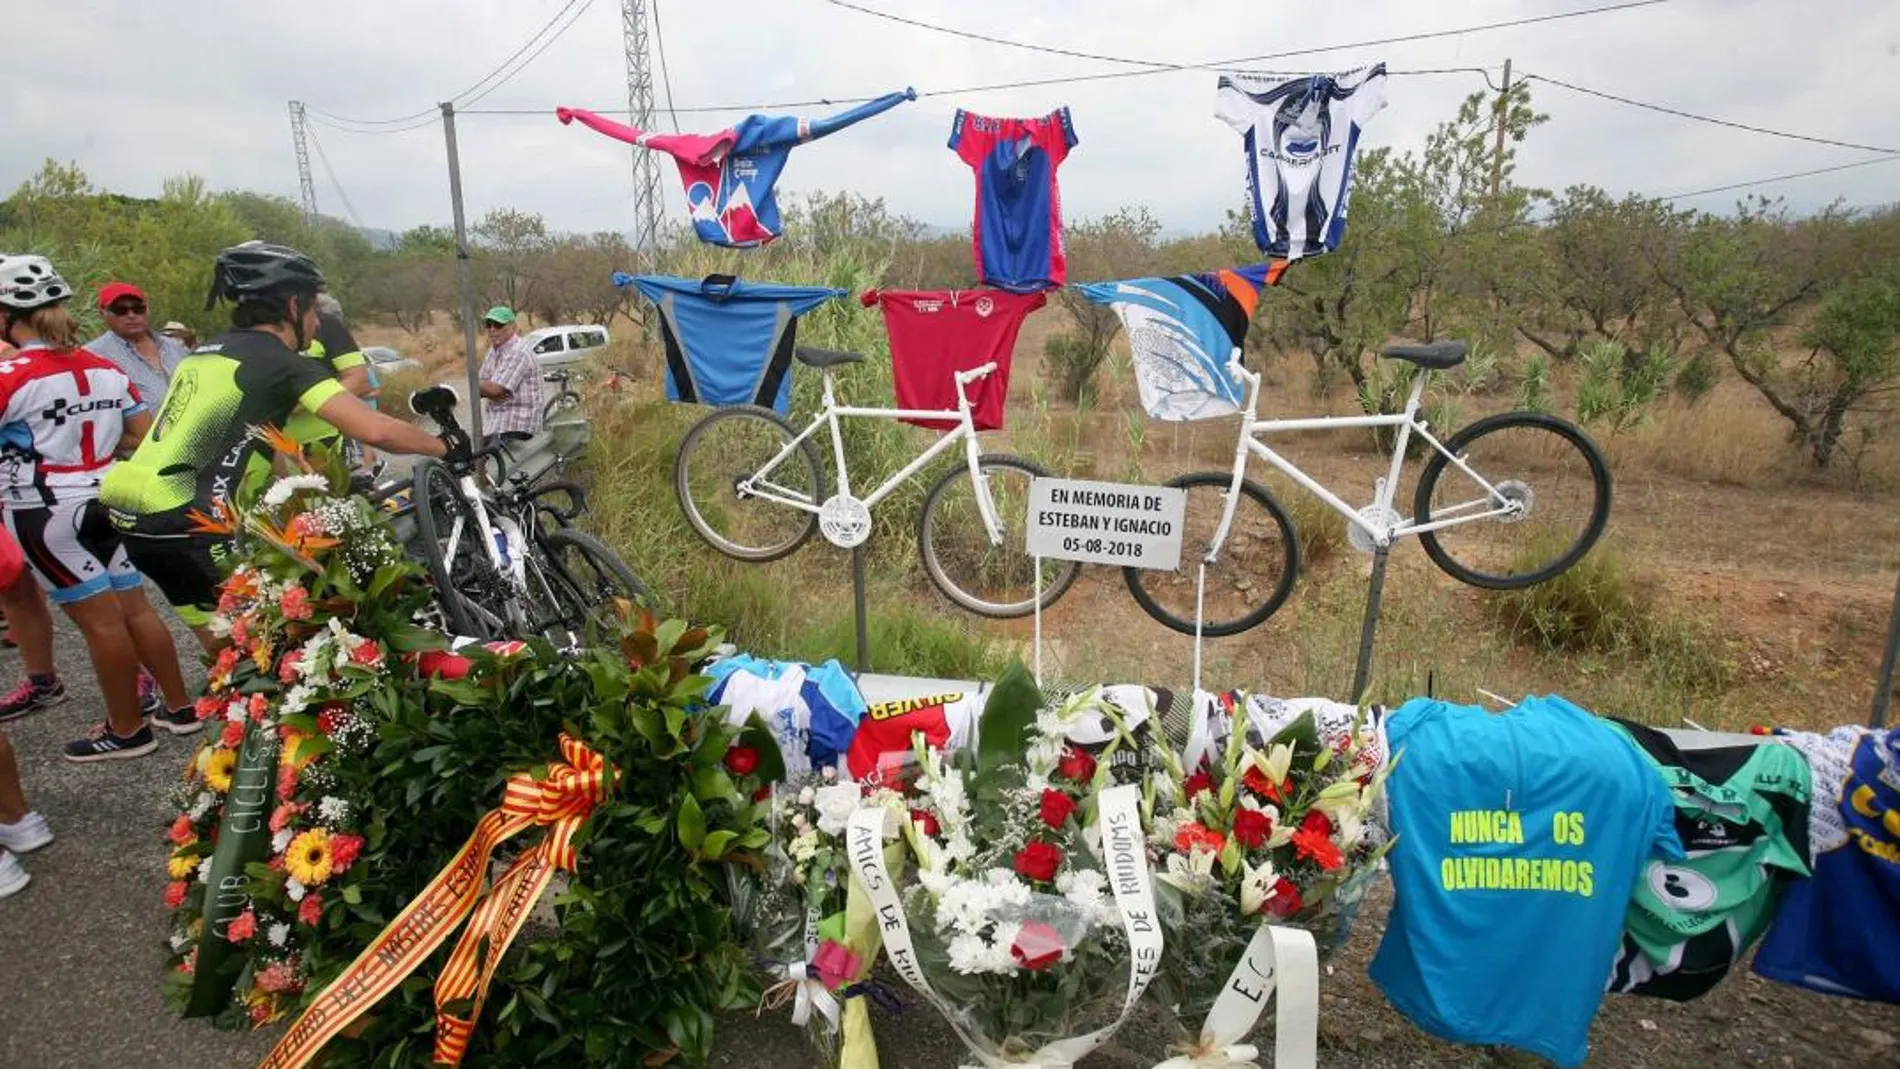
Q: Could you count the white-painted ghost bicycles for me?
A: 2